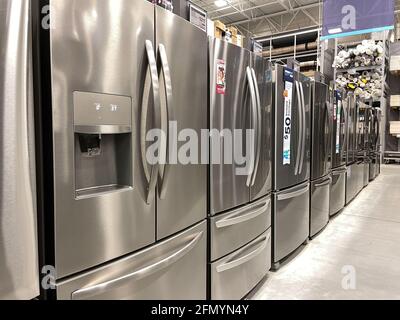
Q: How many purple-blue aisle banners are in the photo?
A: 1